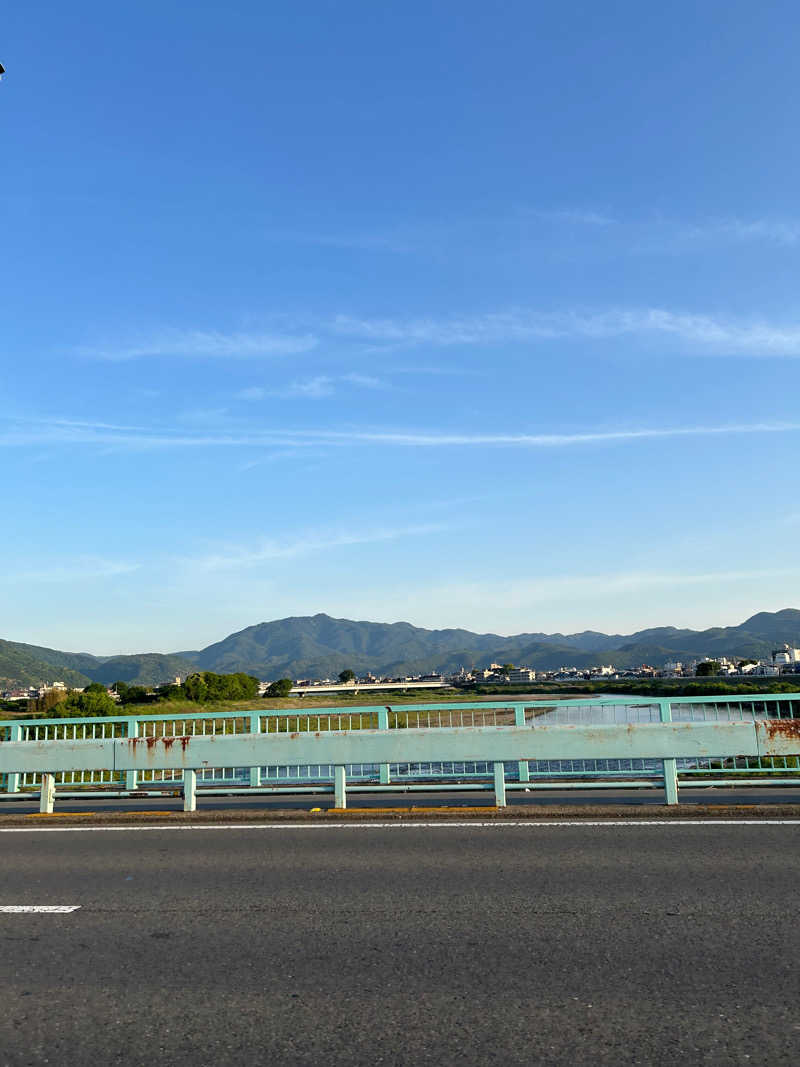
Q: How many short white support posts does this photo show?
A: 5